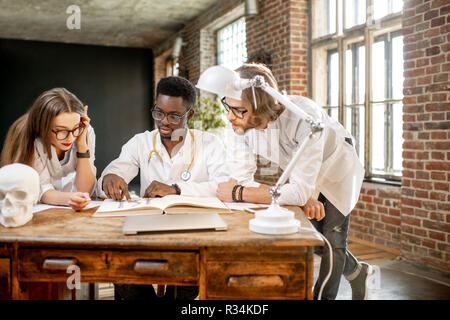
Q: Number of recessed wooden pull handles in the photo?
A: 3